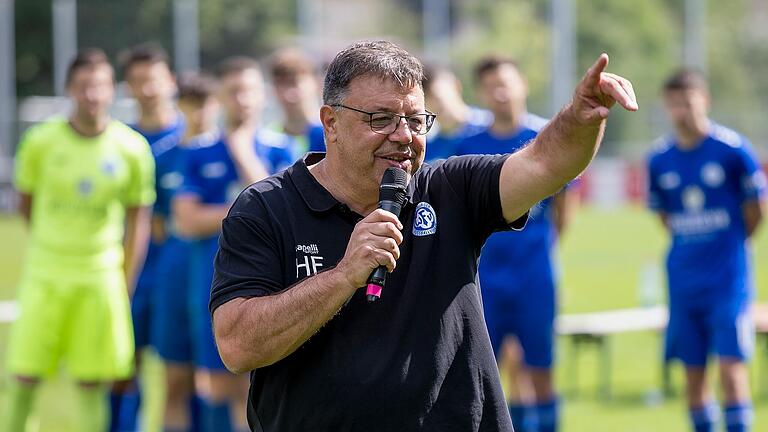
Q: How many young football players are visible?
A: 8